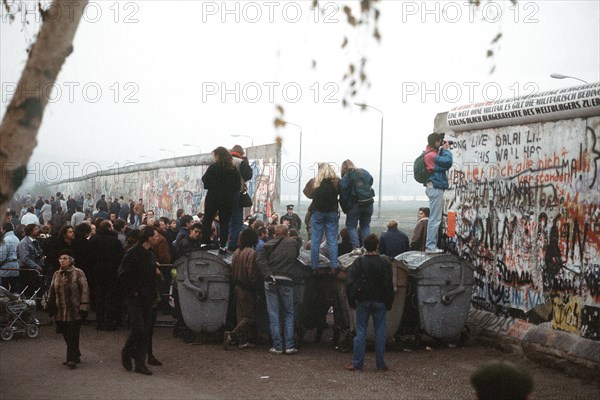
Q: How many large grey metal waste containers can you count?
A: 4